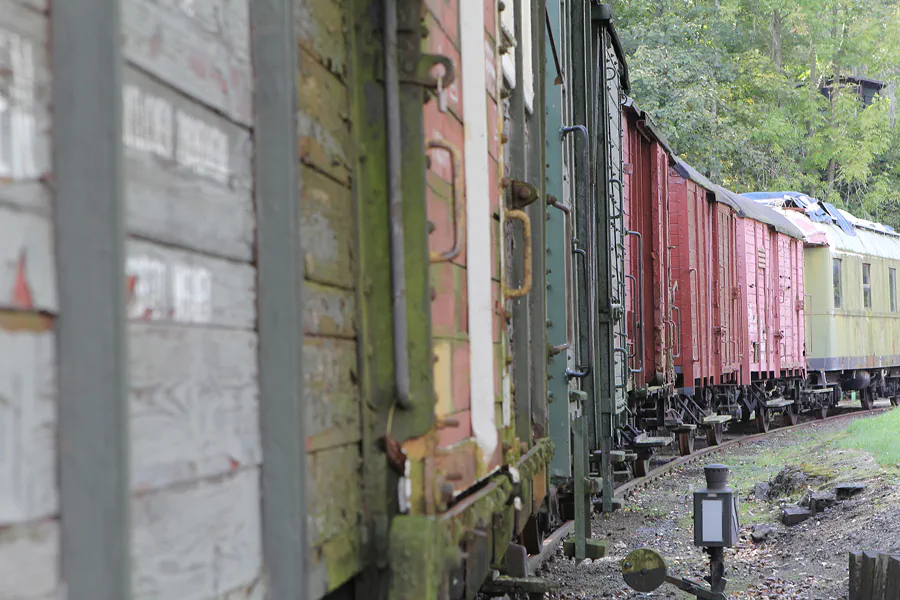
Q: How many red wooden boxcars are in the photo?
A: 3